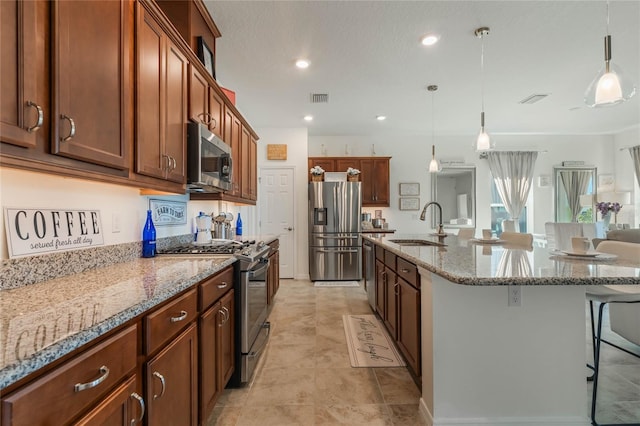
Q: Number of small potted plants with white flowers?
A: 2